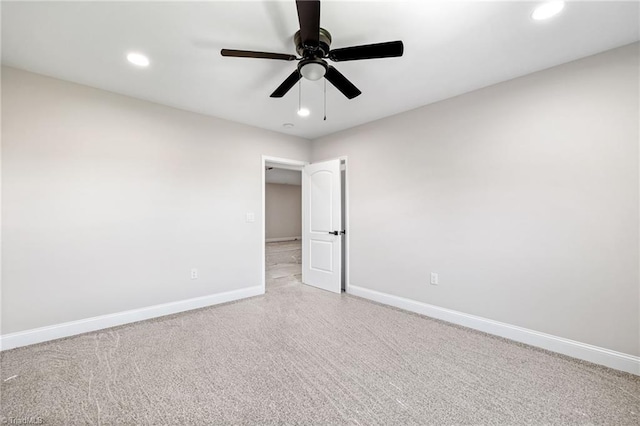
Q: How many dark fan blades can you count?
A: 5